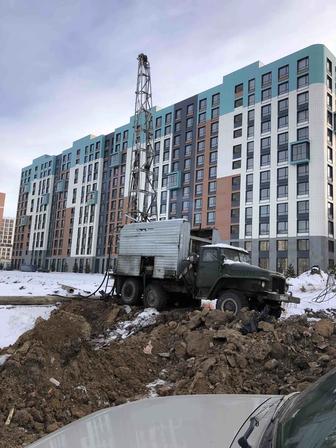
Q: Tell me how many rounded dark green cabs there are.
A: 1